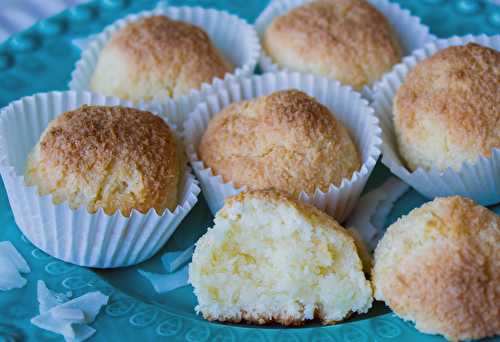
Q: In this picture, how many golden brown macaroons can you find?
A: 7